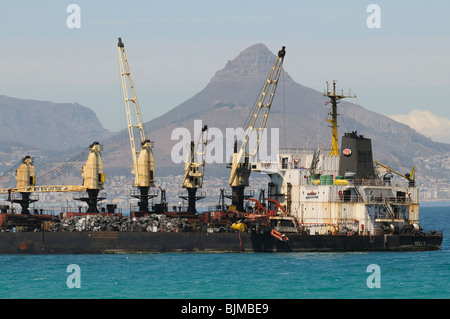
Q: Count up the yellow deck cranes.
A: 5